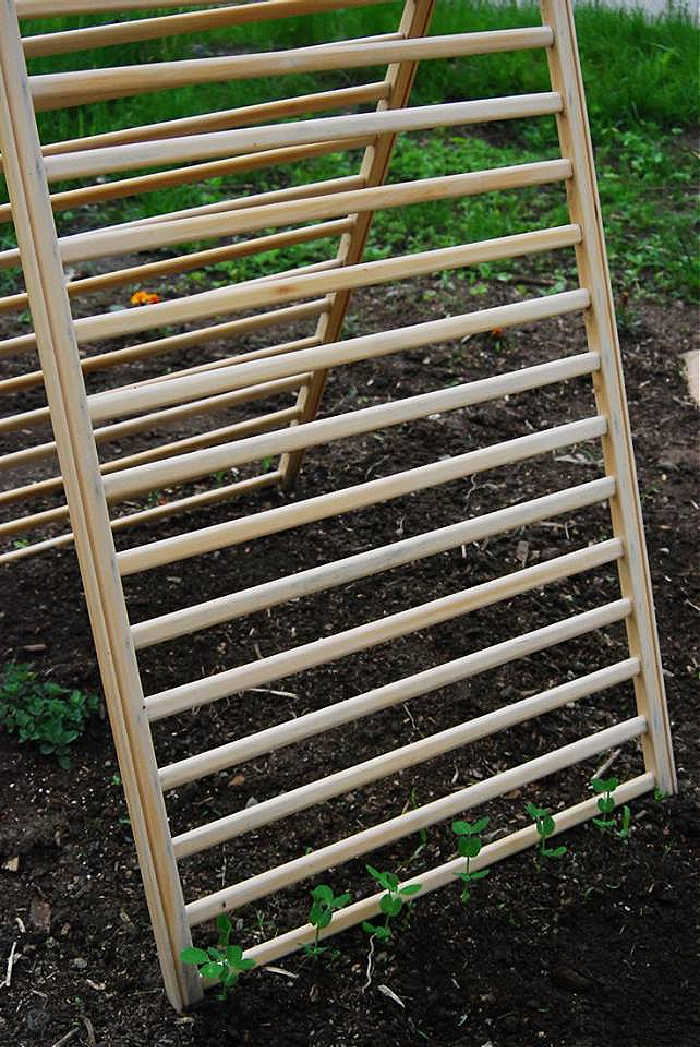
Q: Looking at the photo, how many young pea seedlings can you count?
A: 6